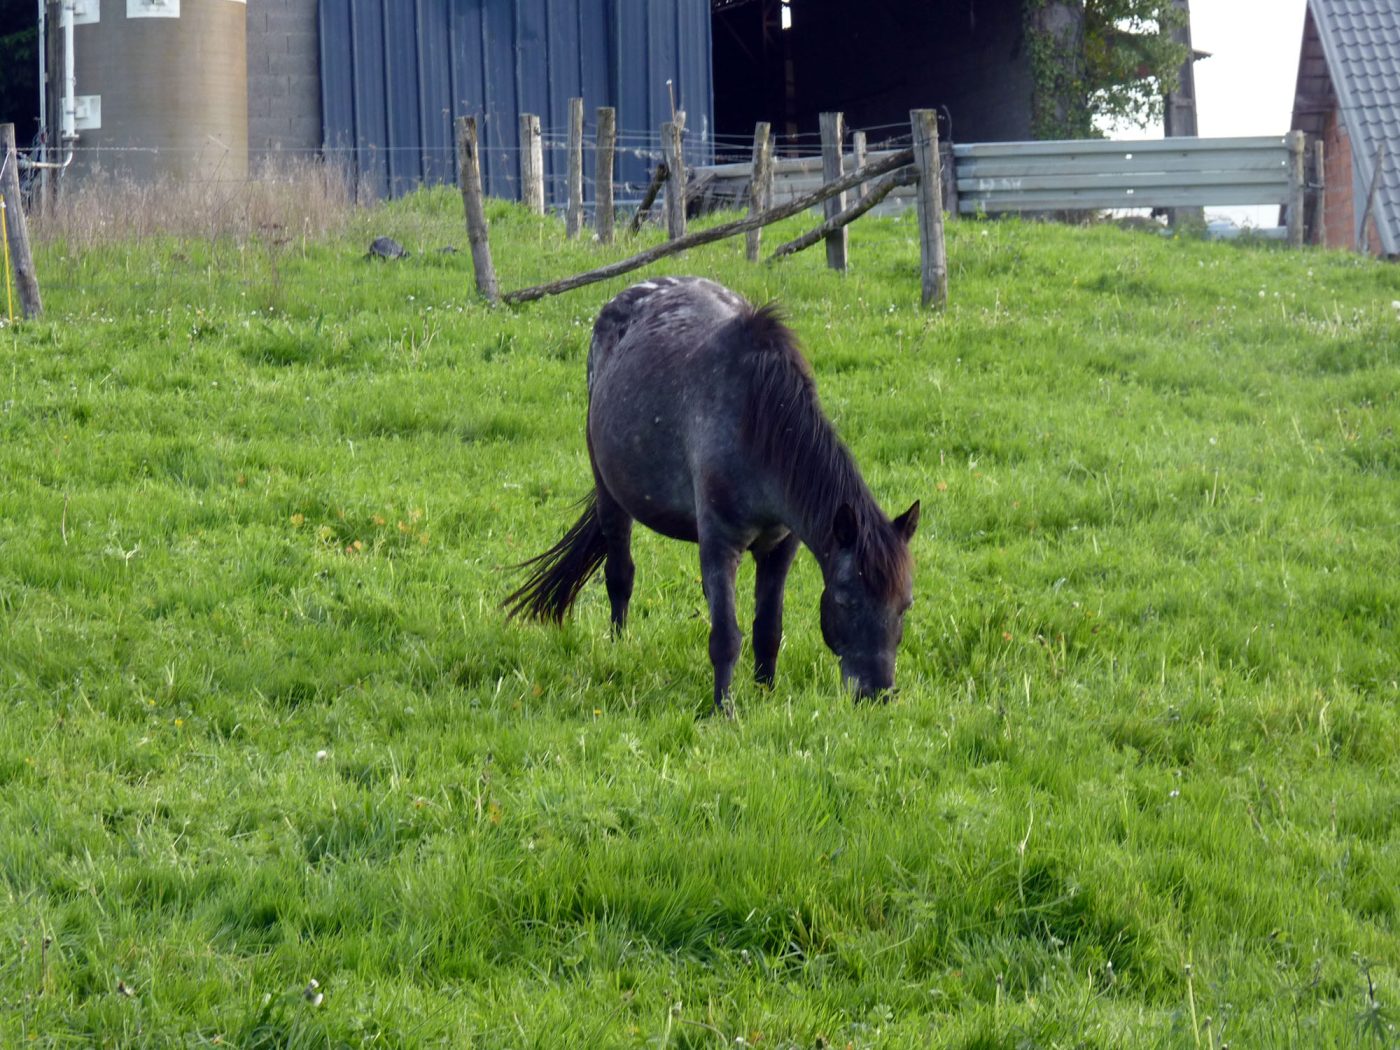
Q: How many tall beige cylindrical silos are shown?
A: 1